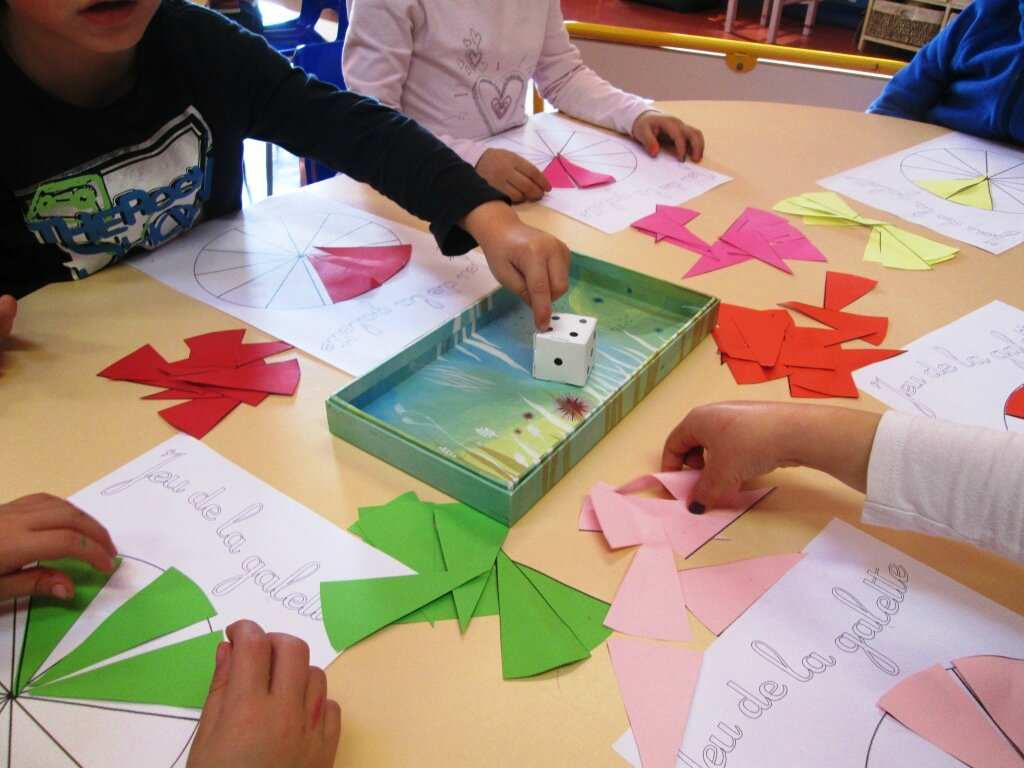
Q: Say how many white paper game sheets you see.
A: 6